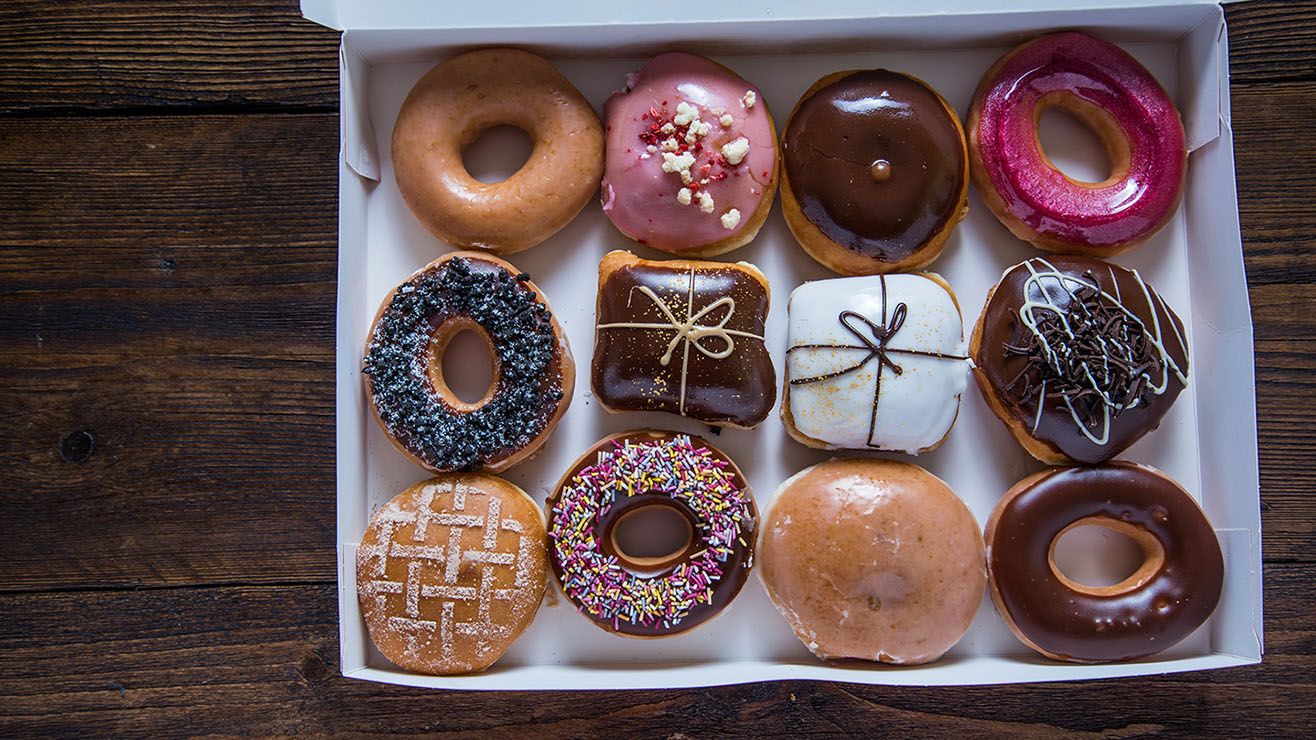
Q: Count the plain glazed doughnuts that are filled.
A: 1